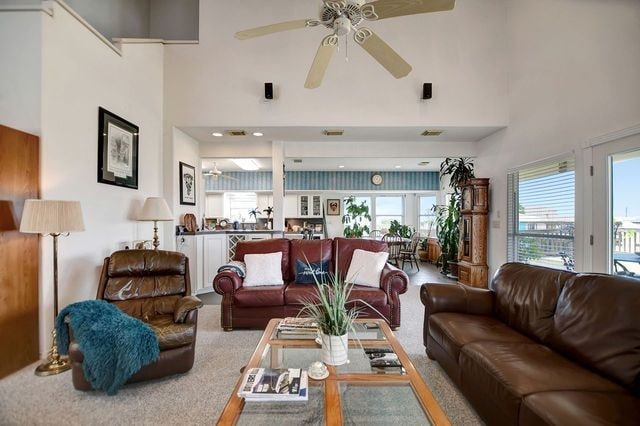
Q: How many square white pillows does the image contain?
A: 2